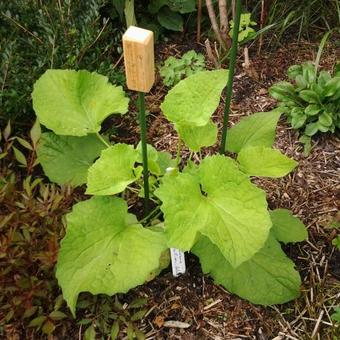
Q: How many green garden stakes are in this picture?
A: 2